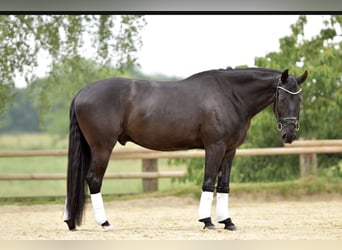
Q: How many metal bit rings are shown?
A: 2